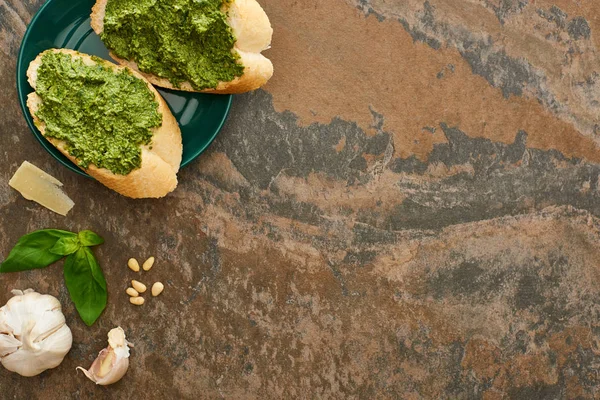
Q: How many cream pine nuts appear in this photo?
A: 6